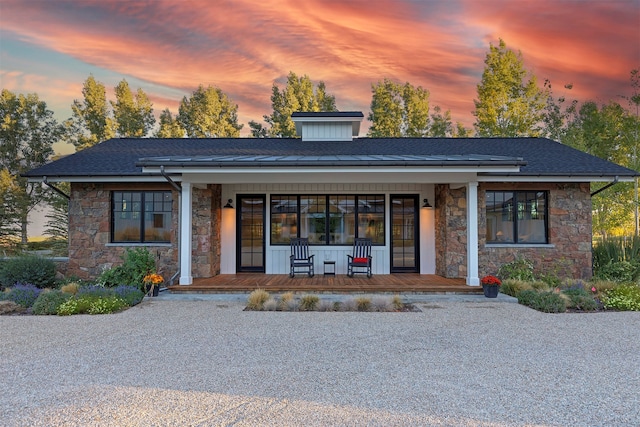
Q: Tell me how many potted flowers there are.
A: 2